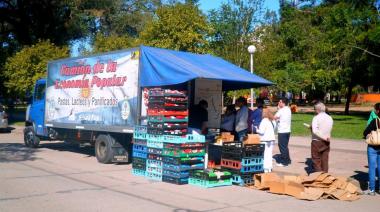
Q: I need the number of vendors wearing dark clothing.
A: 1